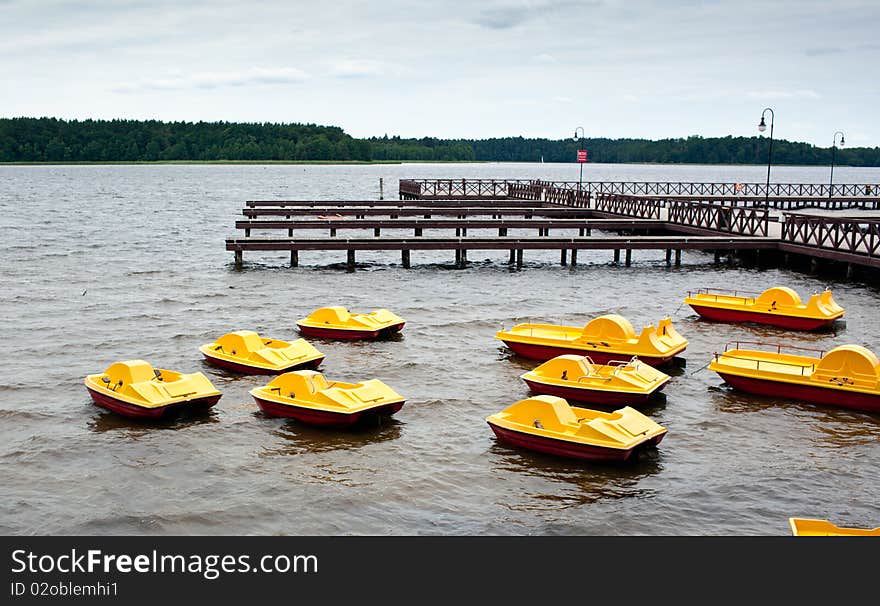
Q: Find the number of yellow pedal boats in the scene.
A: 10